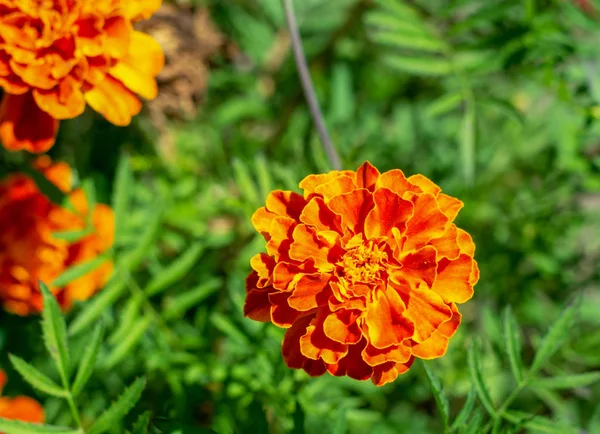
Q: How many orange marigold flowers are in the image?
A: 4